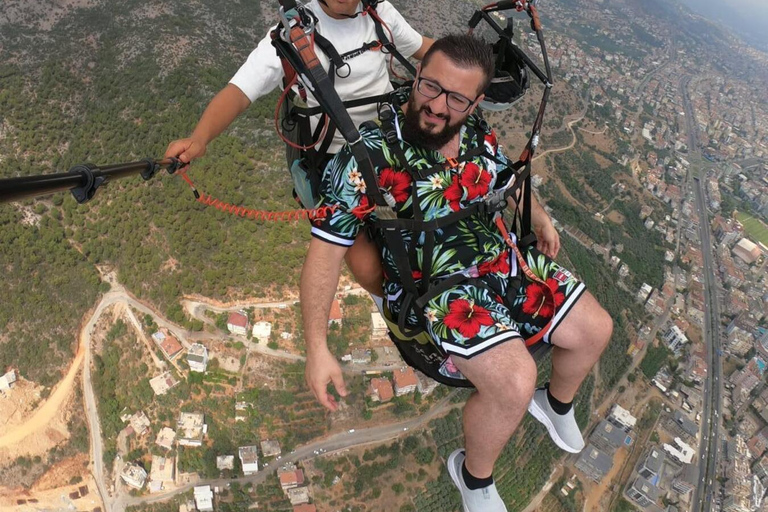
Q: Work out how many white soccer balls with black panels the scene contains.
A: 0